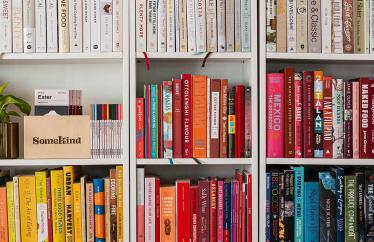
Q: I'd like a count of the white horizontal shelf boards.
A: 6